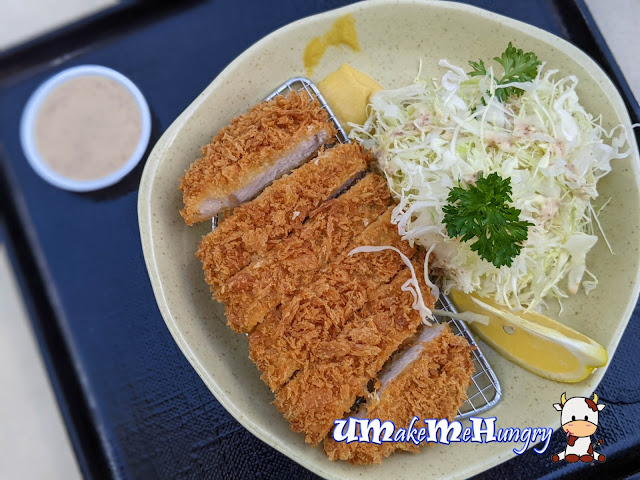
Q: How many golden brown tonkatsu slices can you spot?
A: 6